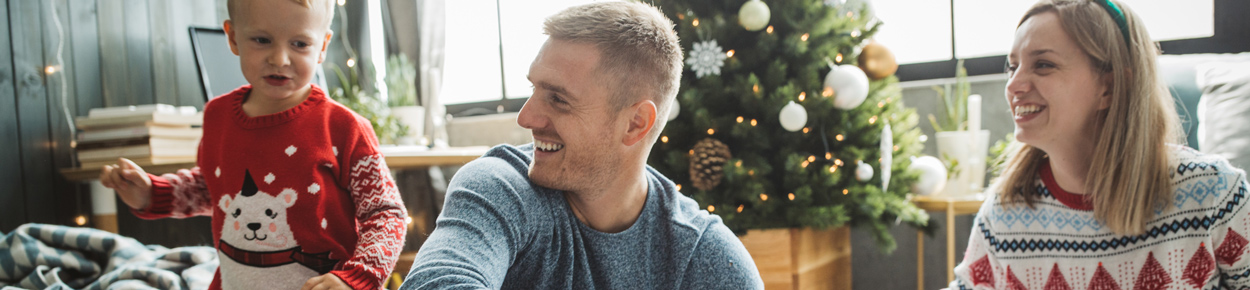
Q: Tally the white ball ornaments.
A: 6